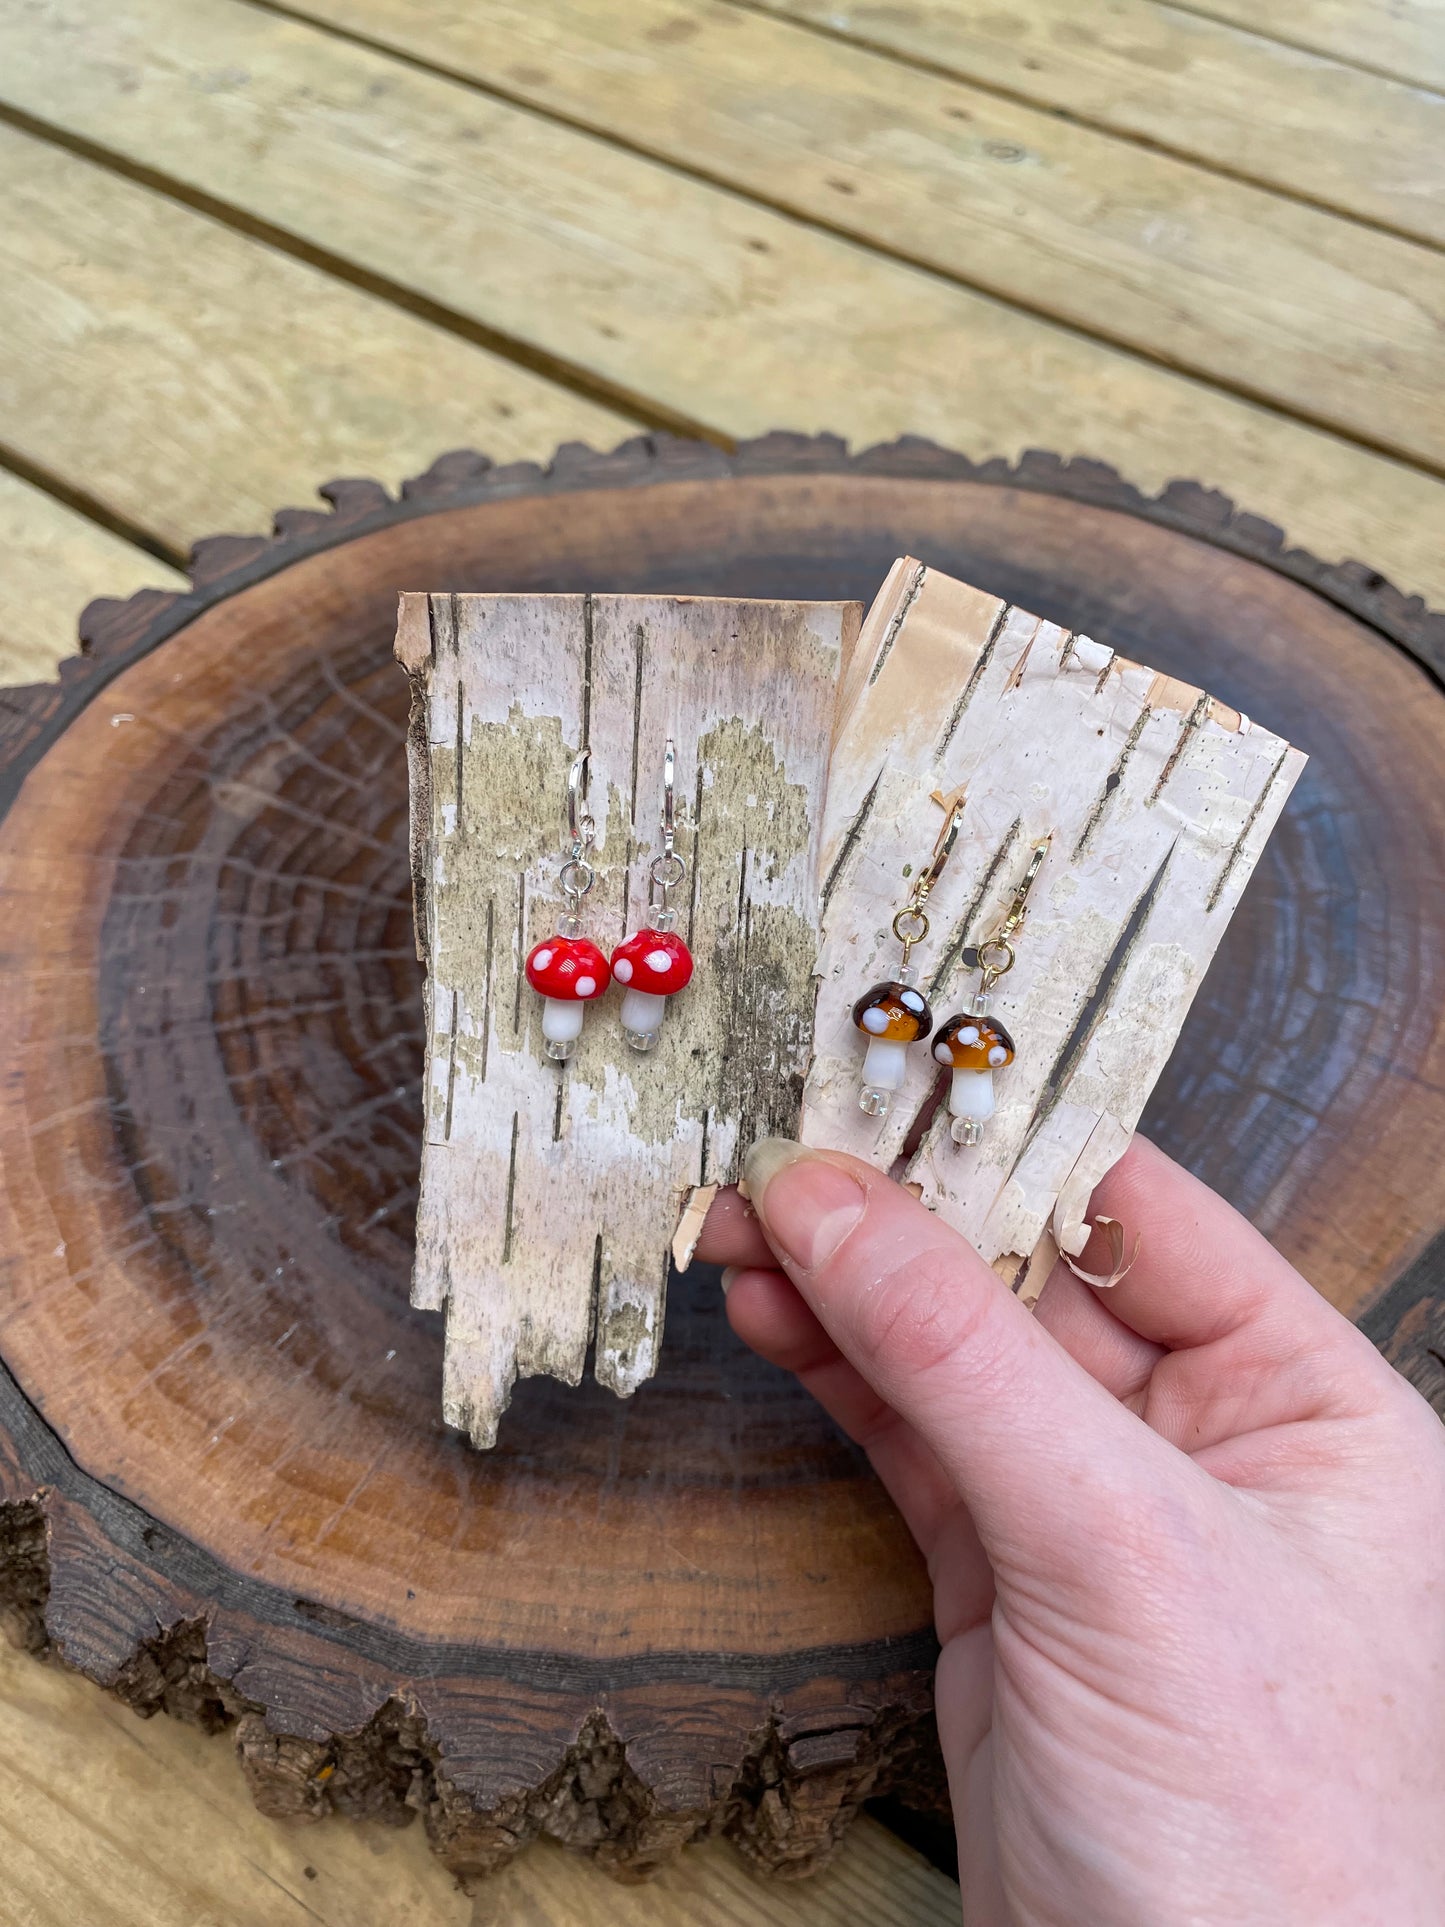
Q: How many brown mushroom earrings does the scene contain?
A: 2